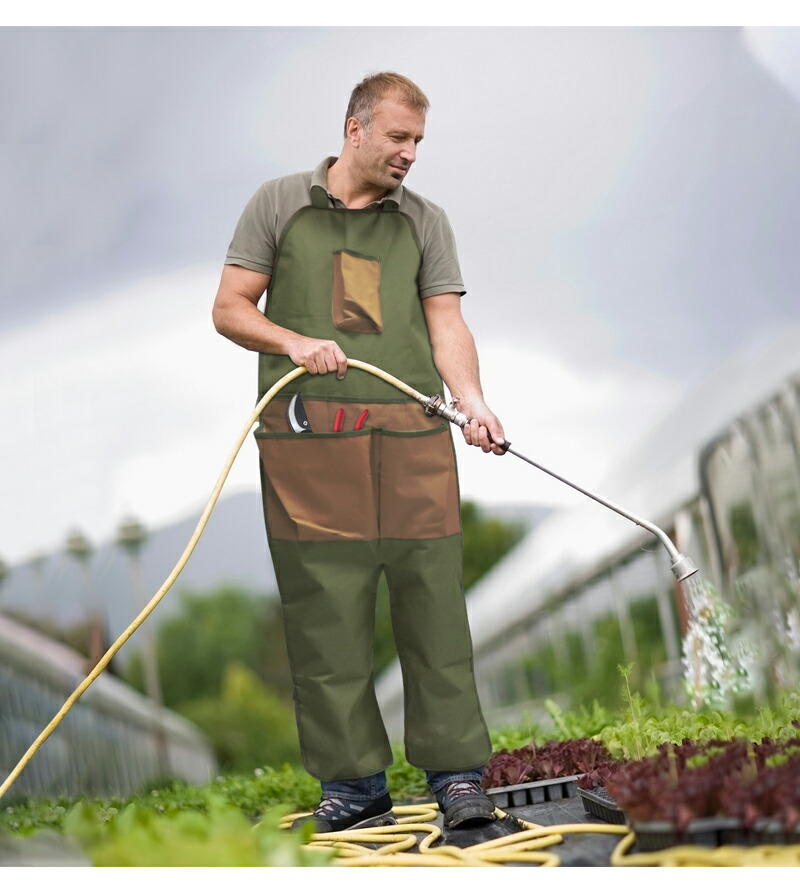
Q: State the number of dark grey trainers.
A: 2